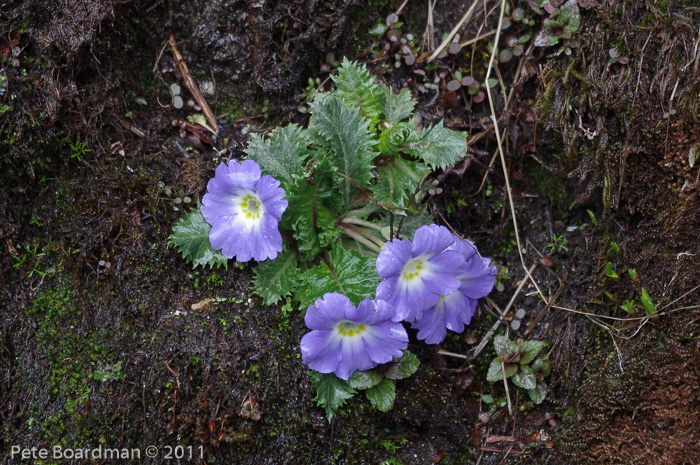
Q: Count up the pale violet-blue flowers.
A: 4